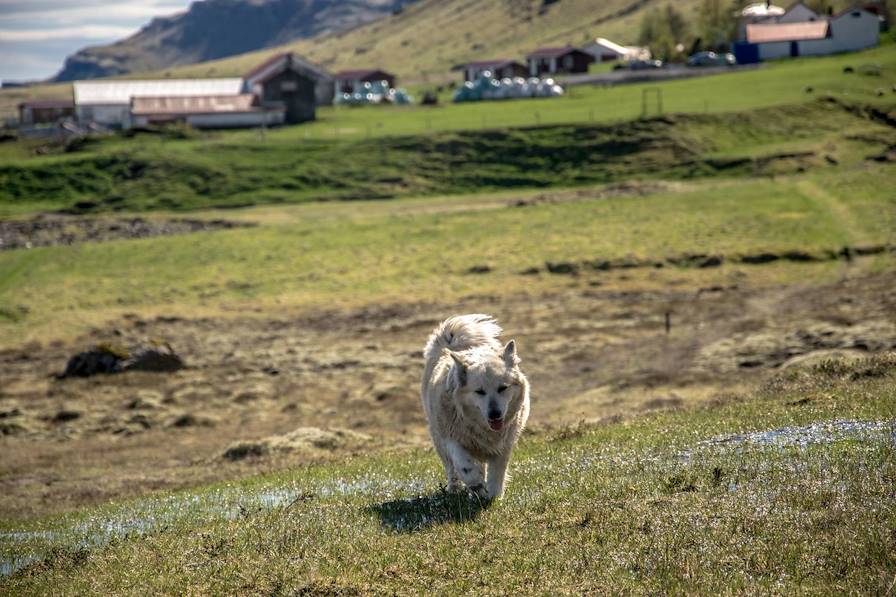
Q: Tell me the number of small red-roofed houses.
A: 3